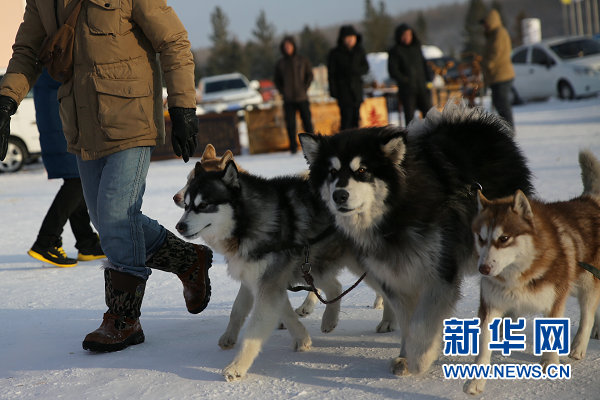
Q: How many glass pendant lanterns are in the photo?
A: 0